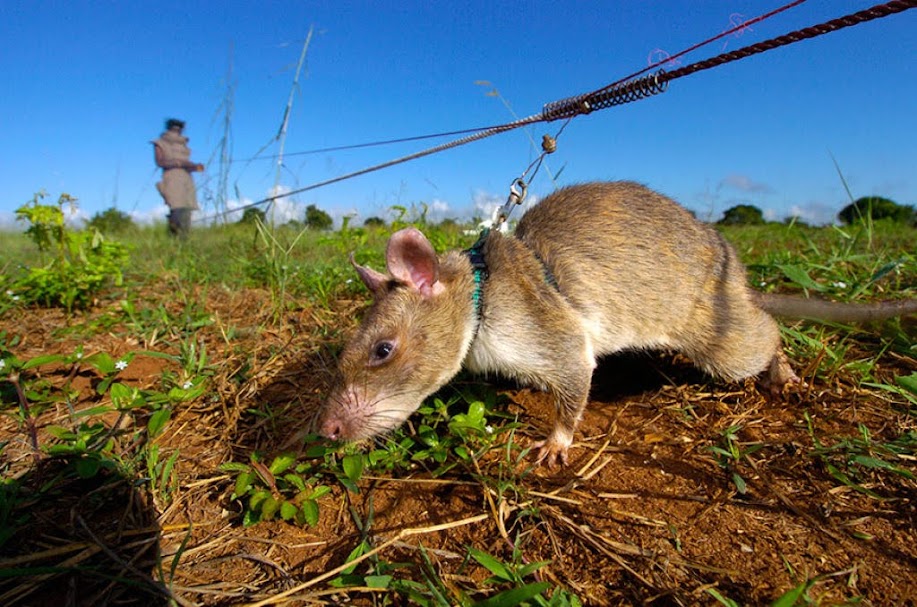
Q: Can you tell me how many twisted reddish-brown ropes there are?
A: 1